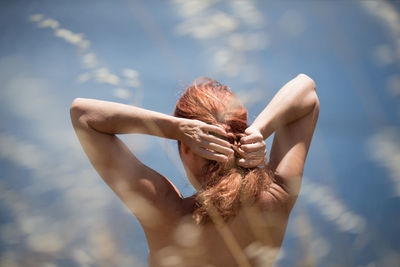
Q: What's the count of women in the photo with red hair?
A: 1